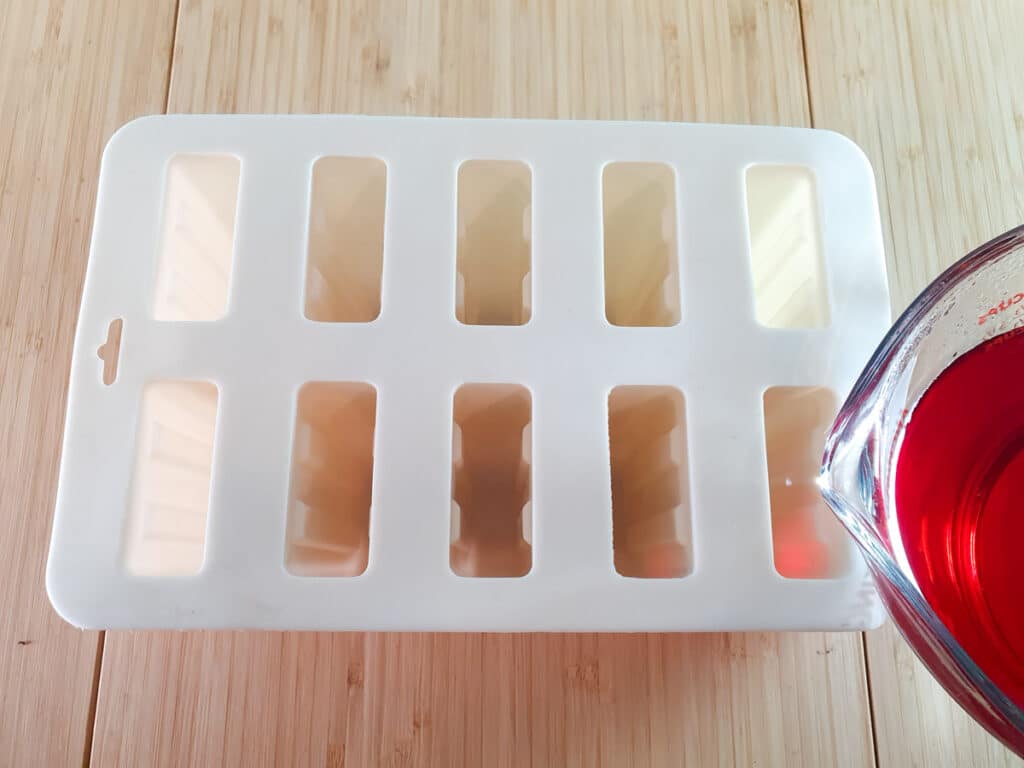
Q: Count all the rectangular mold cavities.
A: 10